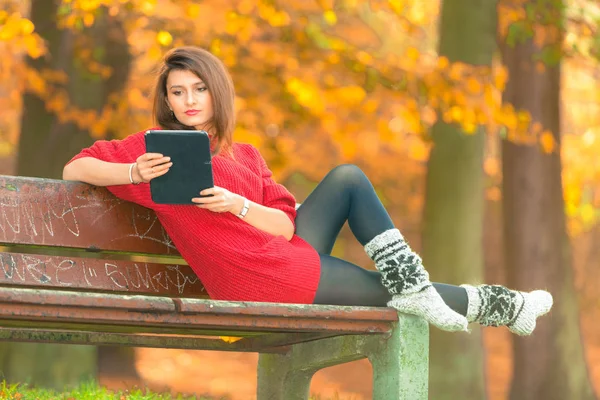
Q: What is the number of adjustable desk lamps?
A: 0